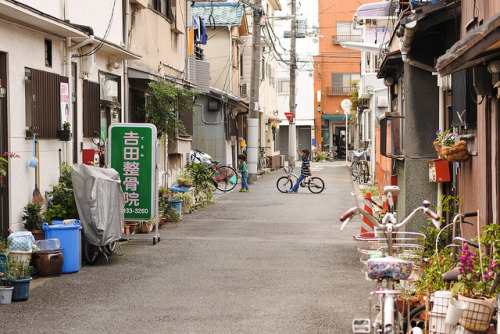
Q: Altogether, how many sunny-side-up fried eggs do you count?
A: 0